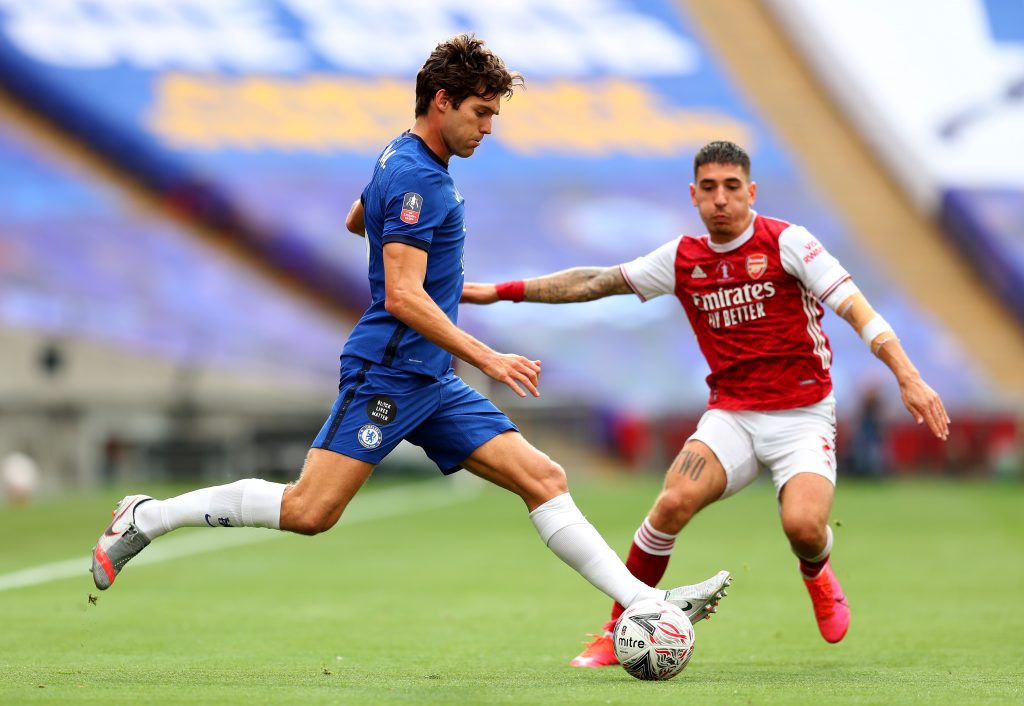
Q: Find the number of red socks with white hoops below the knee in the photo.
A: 2